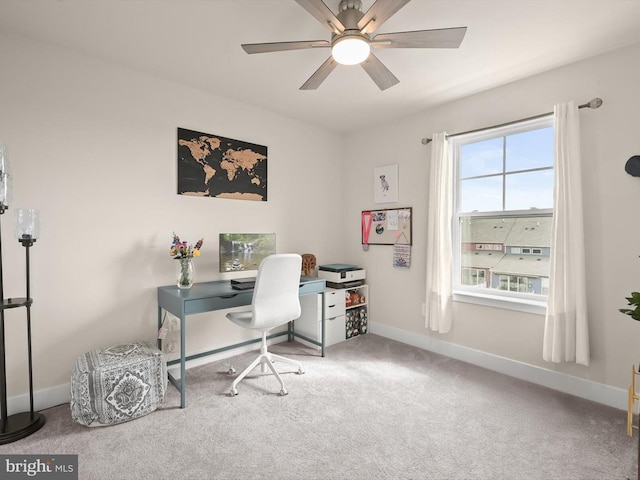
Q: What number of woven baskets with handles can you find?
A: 0